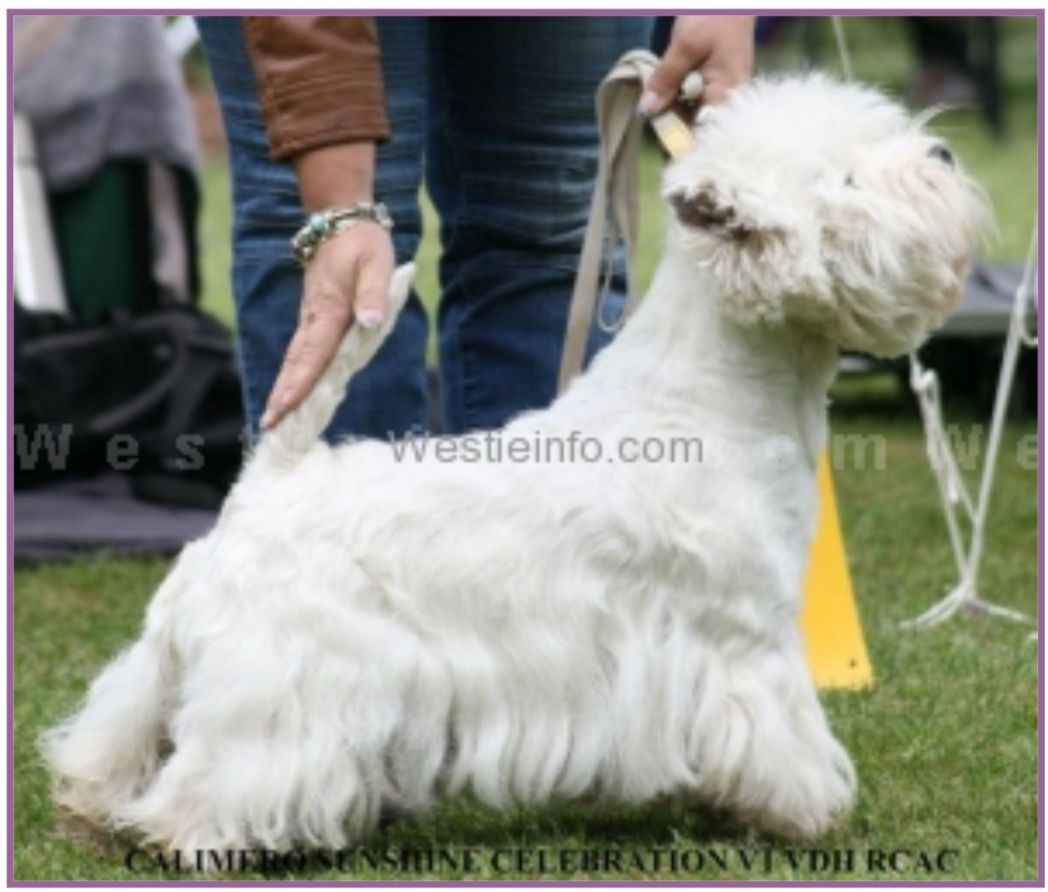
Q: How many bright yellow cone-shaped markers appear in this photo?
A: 1